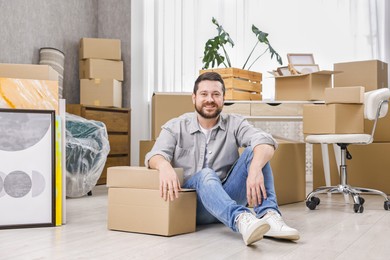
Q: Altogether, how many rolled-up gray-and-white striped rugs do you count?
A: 1